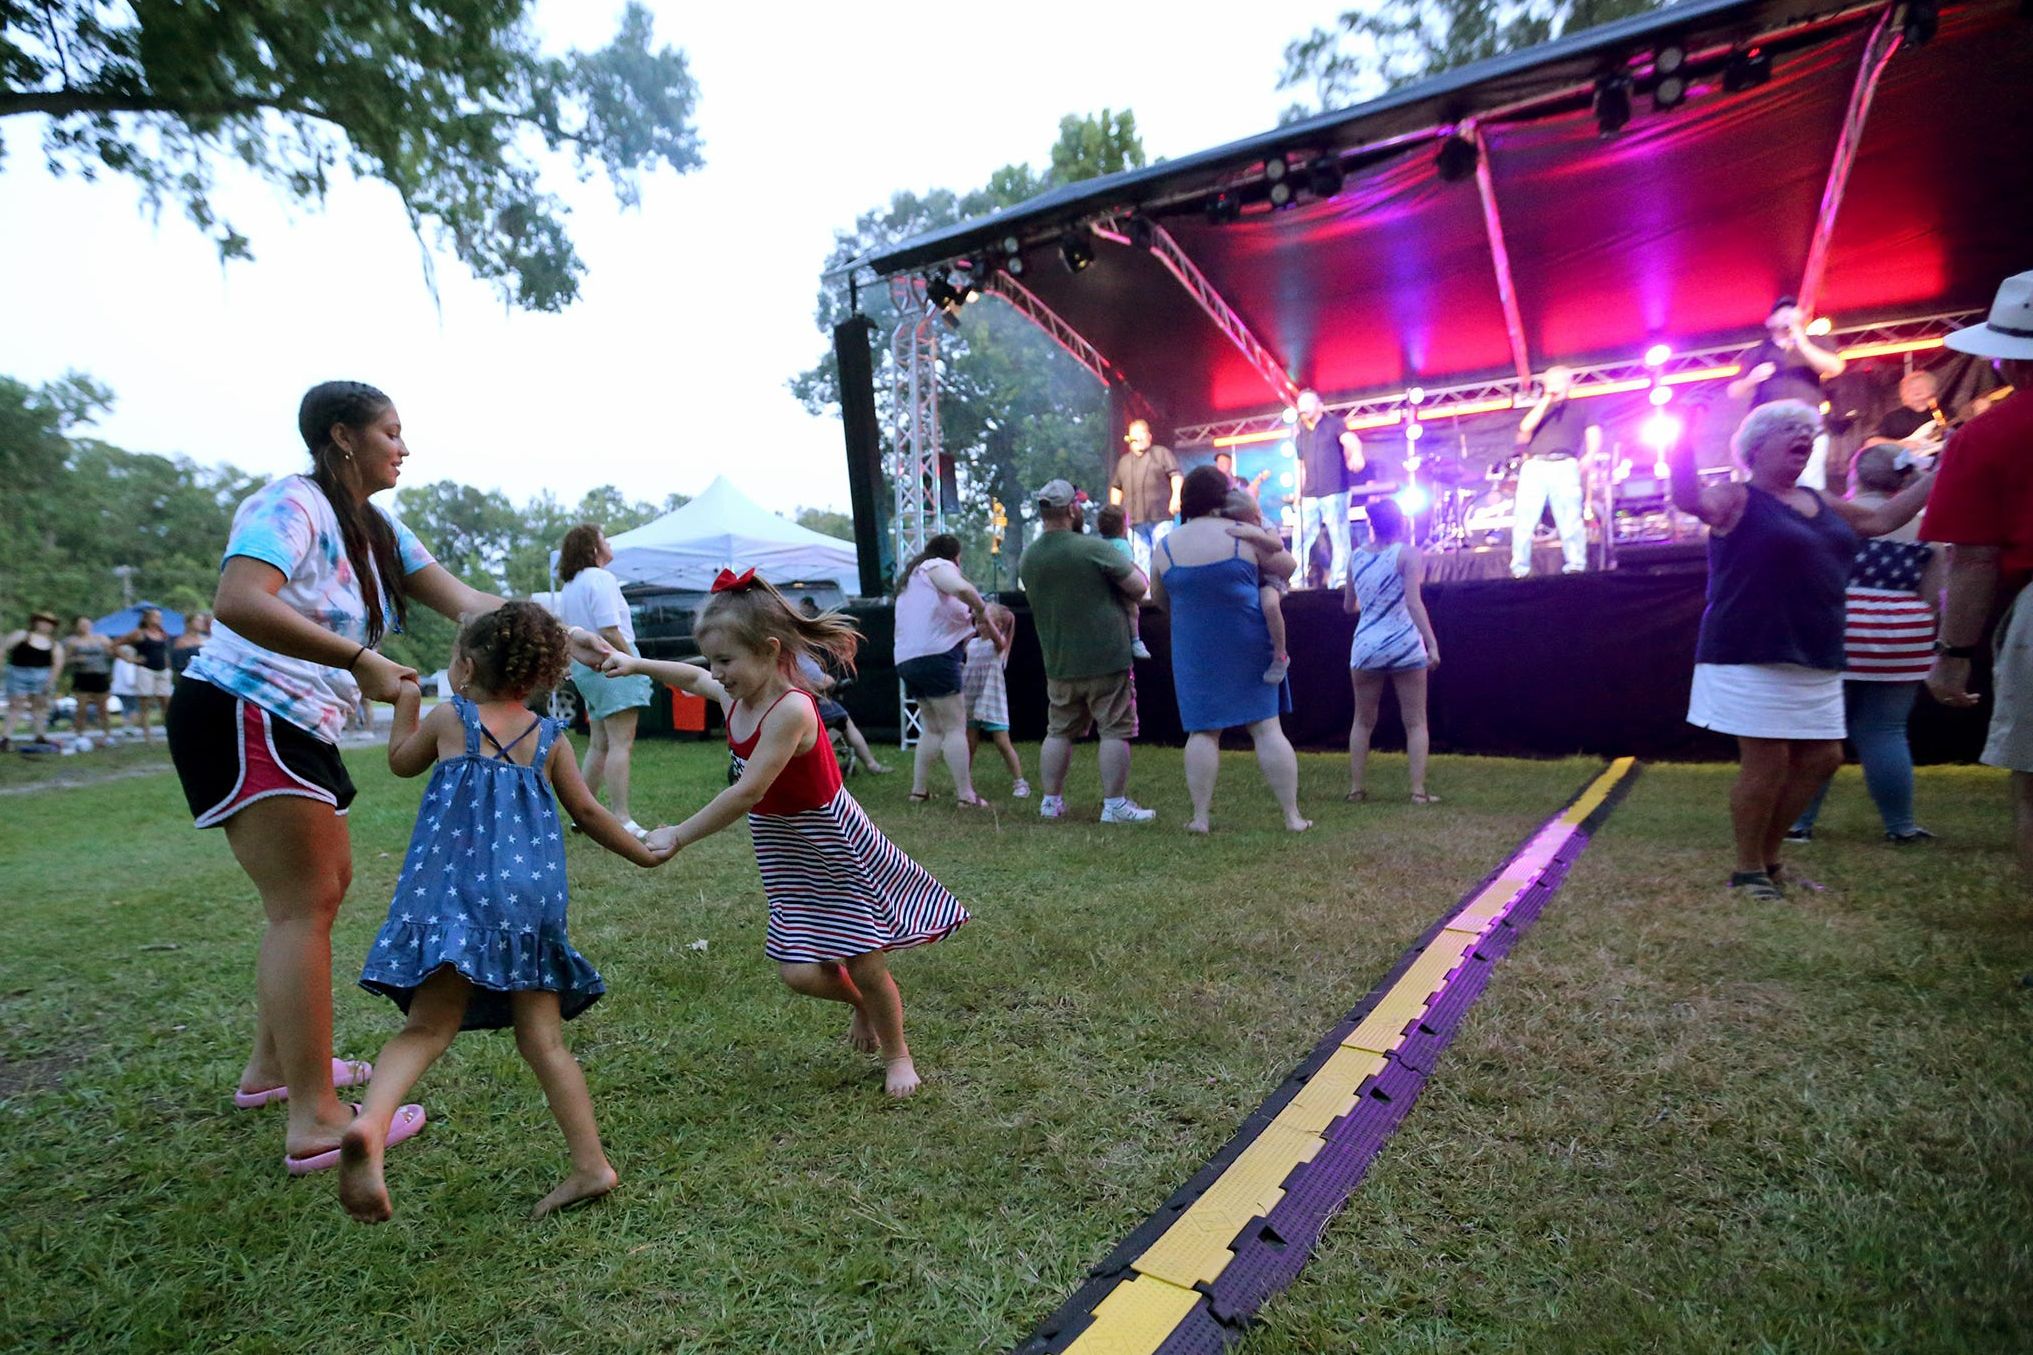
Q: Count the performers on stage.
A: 6